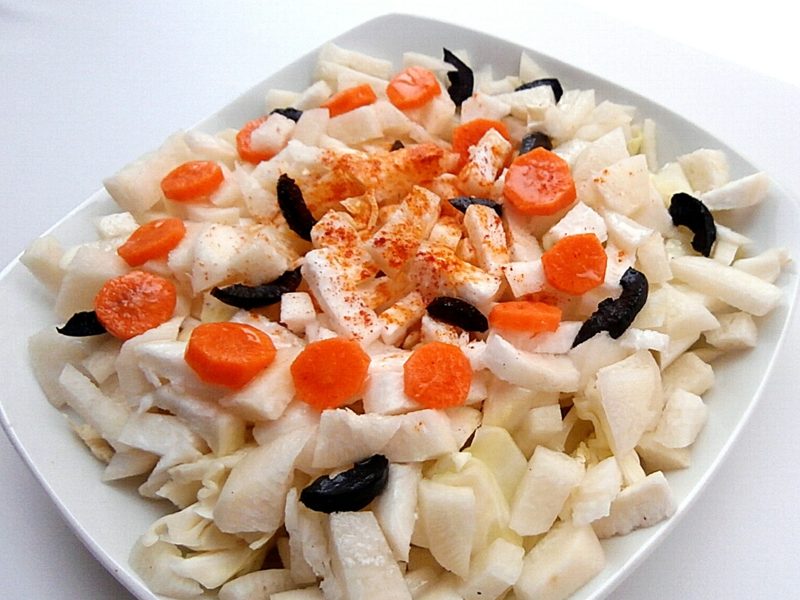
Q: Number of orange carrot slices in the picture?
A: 13